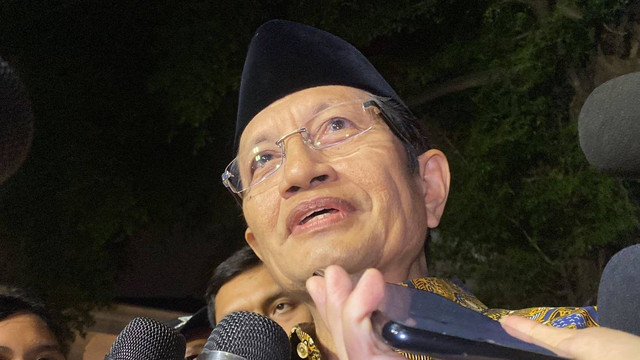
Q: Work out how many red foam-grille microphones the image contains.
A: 0